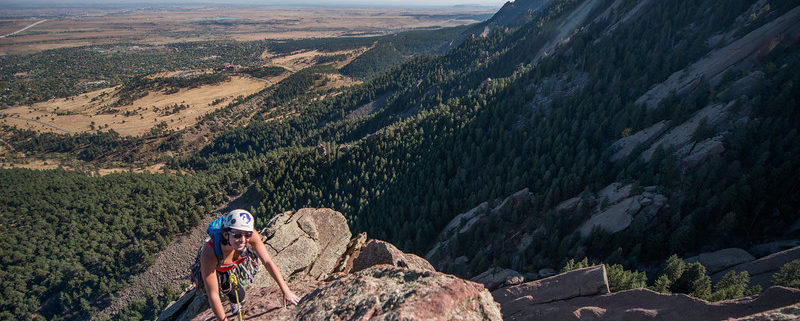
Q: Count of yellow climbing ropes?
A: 1